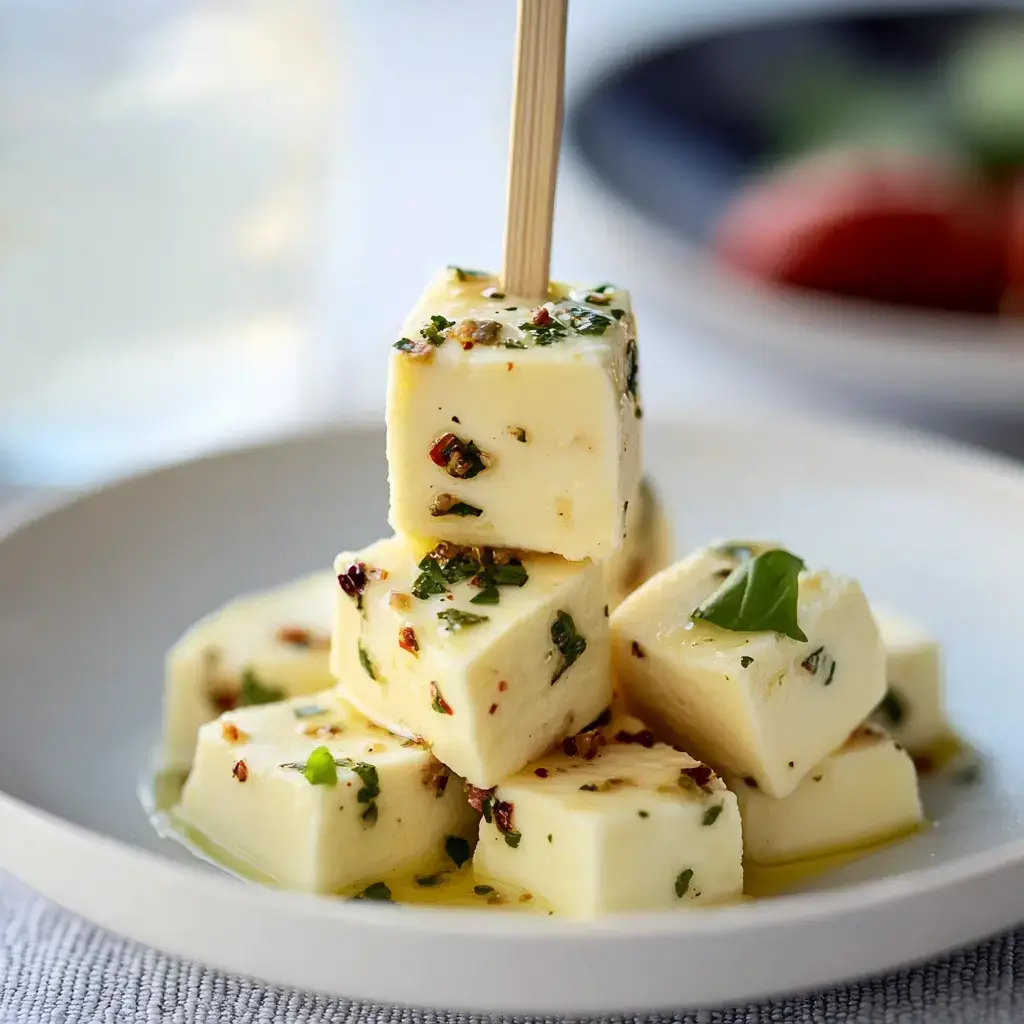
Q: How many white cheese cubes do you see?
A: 9